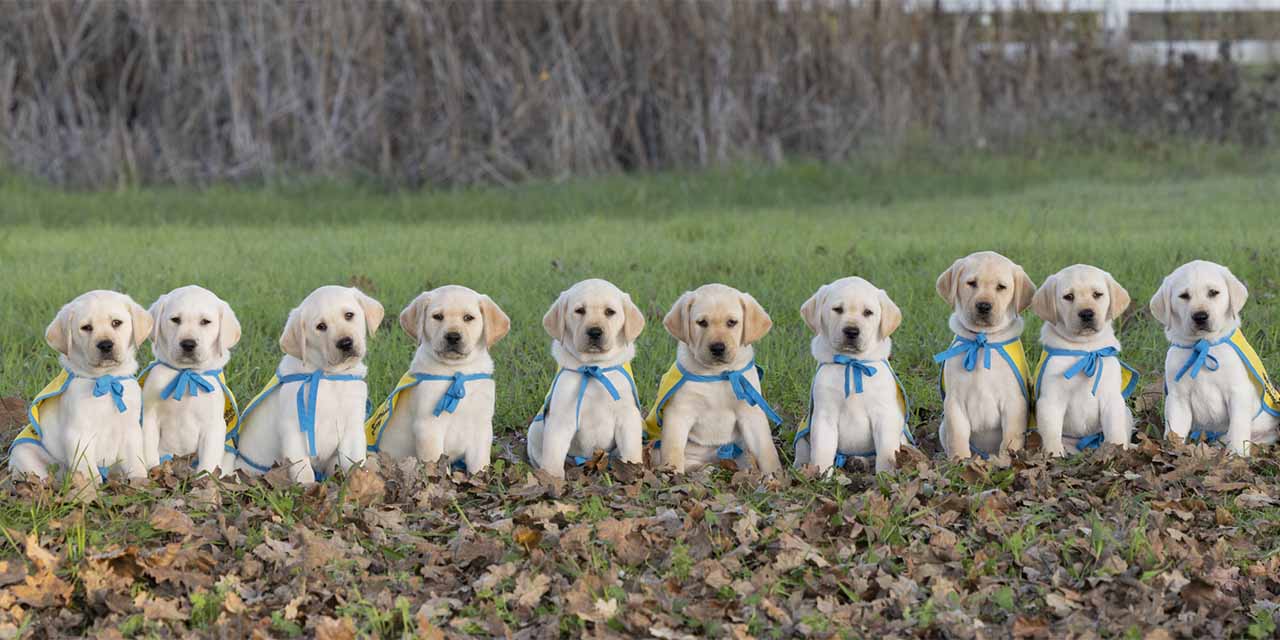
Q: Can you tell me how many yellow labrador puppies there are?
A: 10